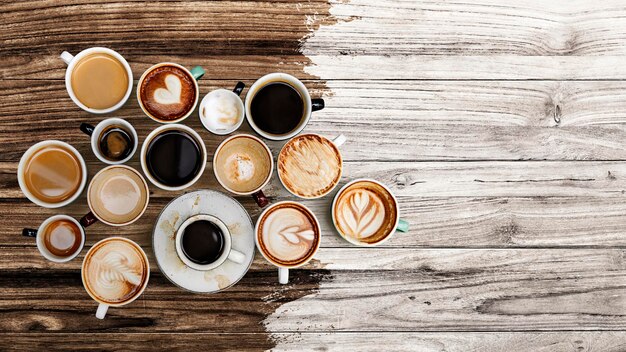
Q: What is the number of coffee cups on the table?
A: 15